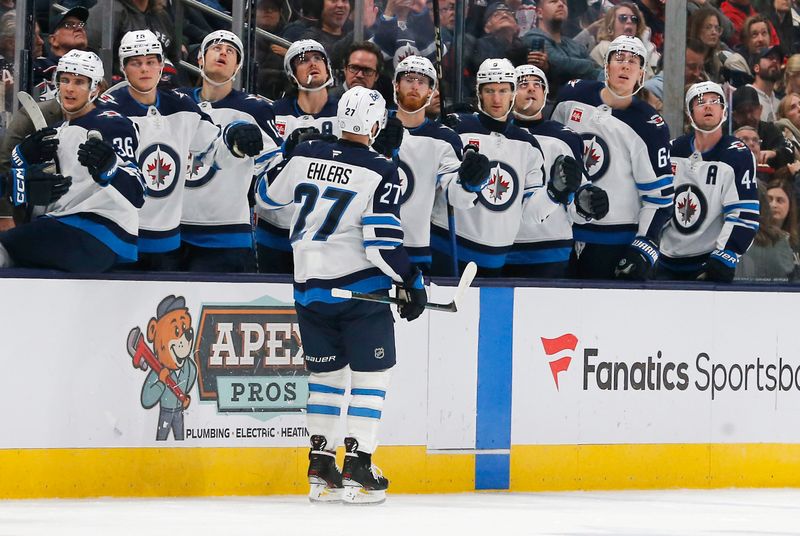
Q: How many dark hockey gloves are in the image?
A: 12